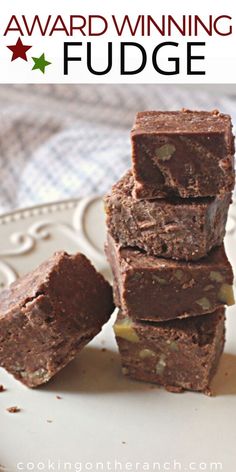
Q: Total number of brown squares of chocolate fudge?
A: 5